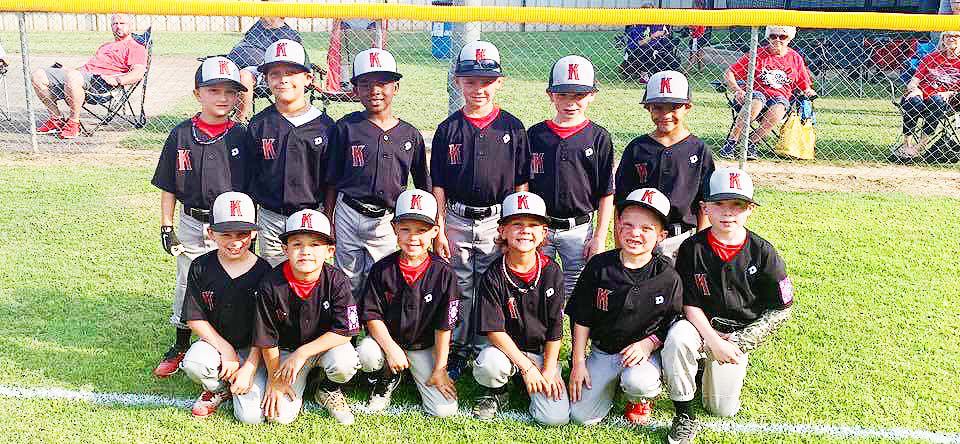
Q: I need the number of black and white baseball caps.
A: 12